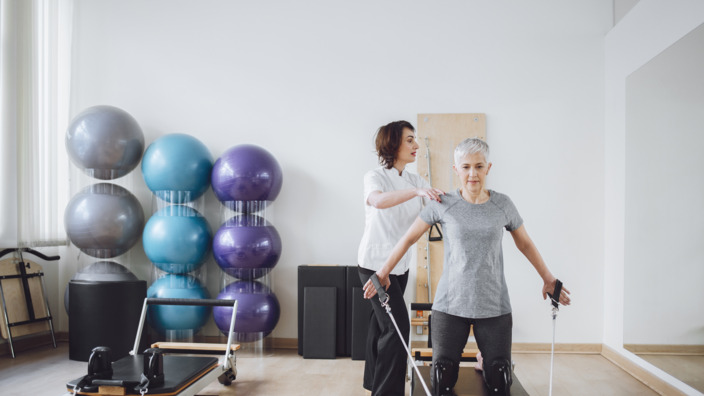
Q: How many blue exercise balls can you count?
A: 3